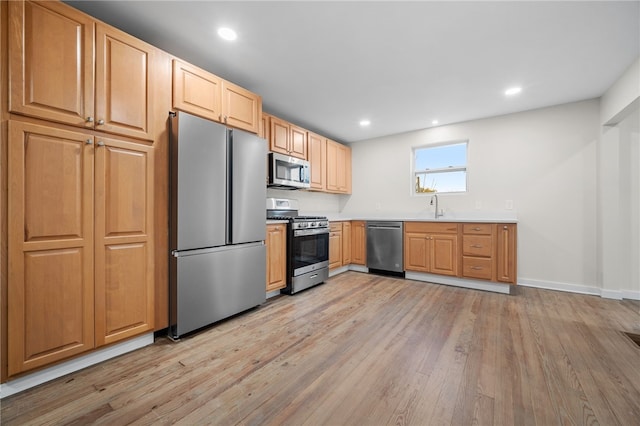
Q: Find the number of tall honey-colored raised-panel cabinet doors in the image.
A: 2